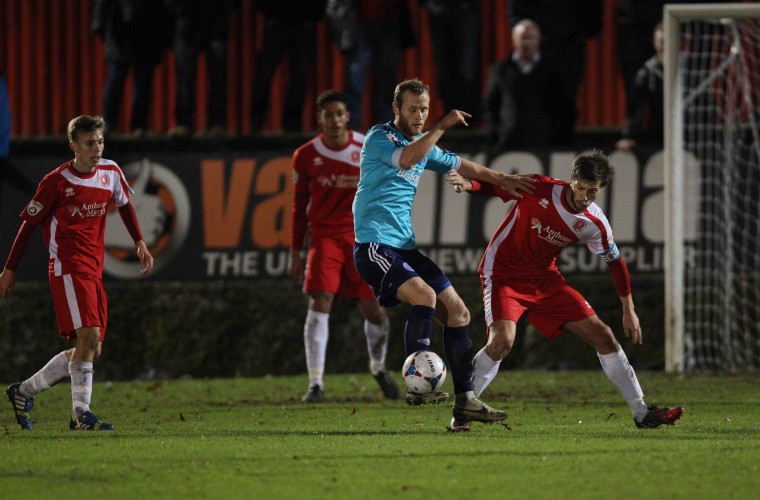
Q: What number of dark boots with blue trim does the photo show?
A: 2